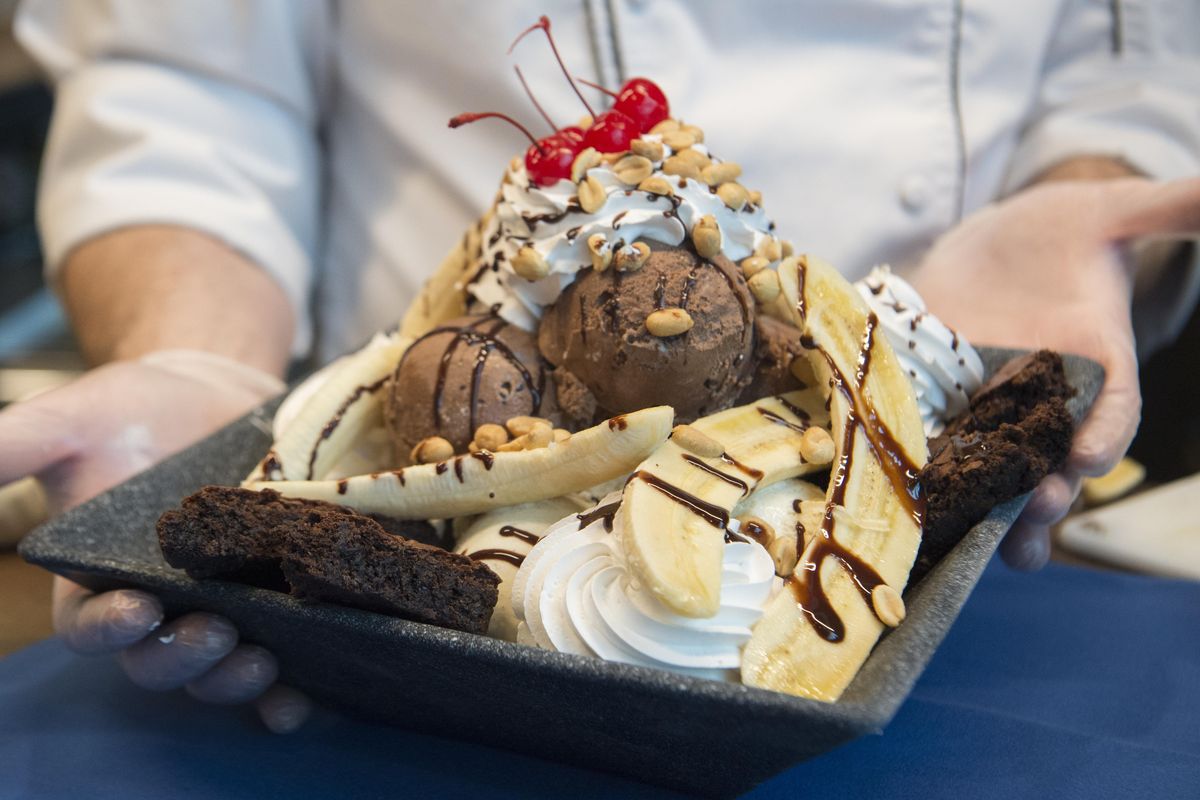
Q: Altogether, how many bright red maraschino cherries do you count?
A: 4